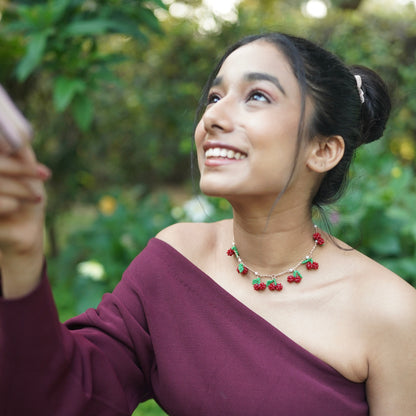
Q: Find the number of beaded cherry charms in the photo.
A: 7